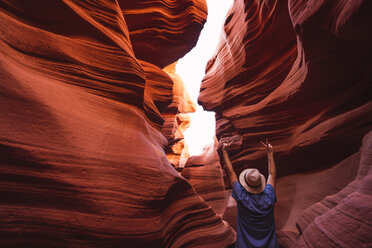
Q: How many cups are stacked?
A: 0